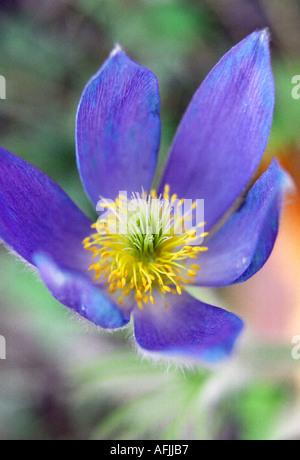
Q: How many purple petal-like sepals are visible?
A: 6